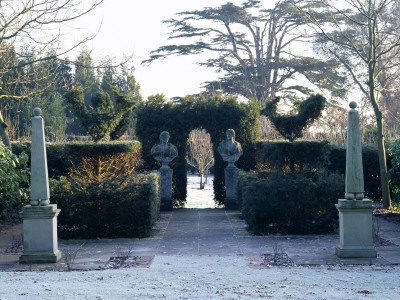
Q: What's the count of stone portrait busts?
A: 2